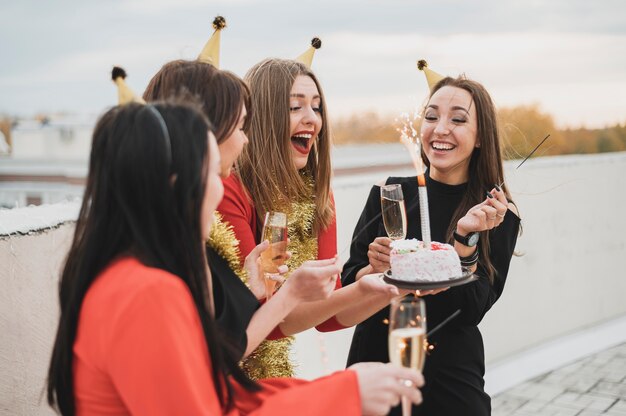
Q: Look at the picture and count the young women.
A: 4